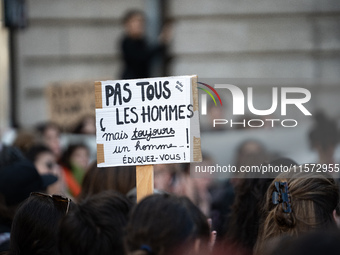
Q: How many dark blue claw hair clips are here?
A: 1